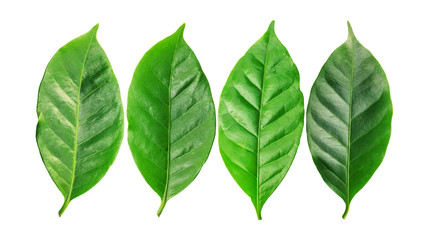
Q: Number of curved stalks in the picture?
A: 3